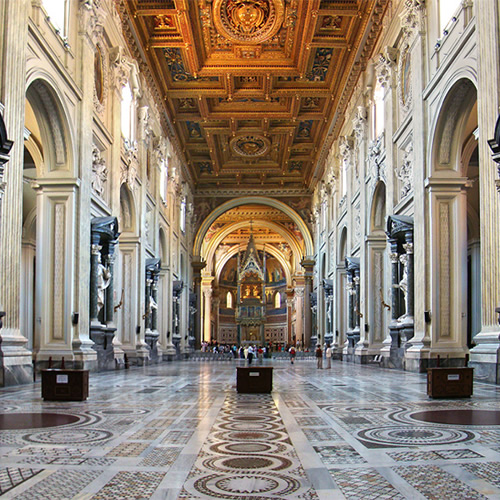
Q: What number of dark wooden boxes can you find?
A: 3